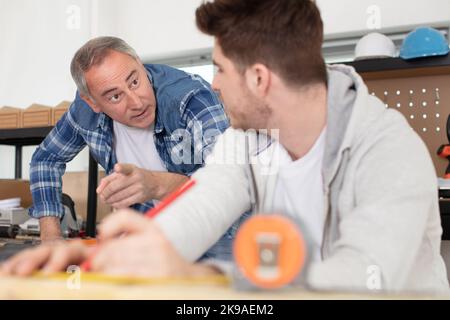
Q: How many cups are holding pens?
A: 0